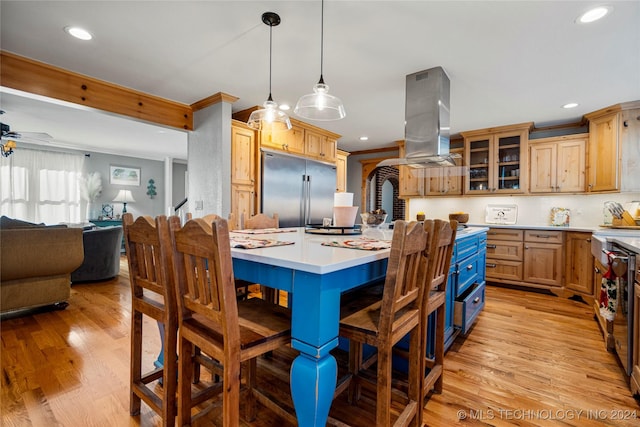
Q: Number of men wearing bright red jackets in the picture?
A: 0